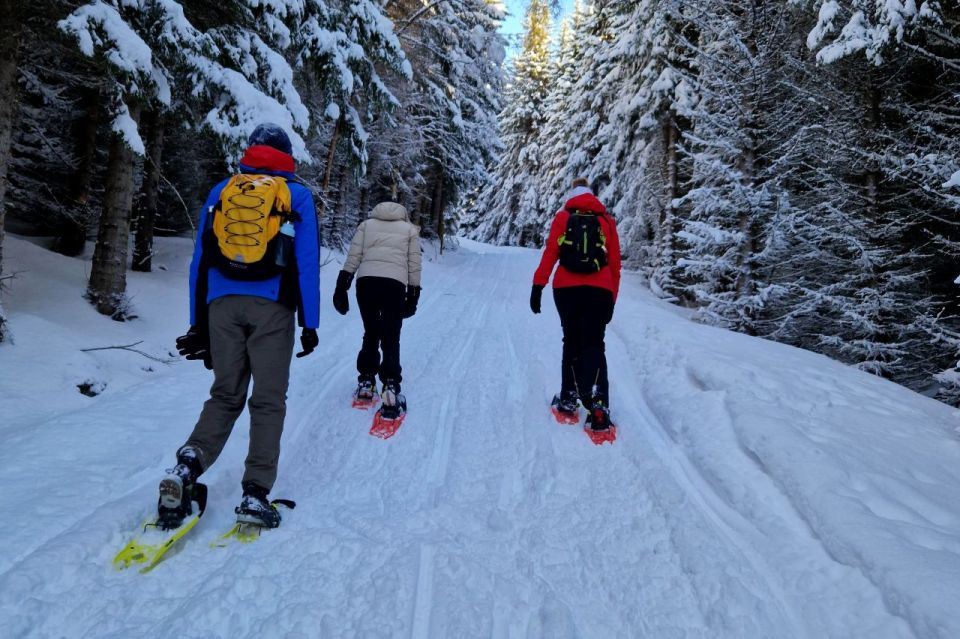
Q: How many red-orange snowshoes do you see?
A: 4